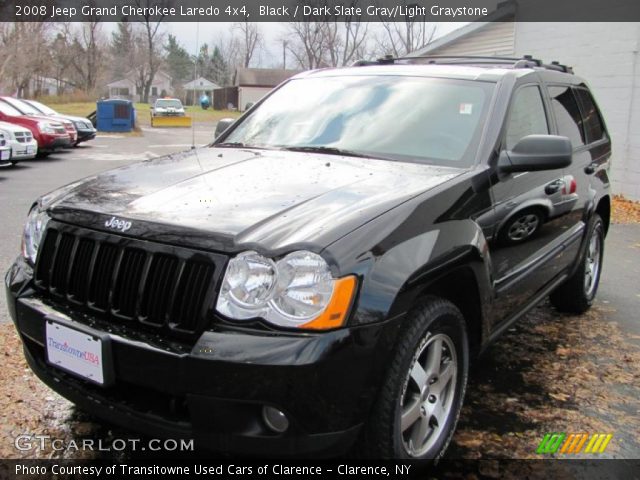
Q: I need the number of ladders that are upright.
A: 0